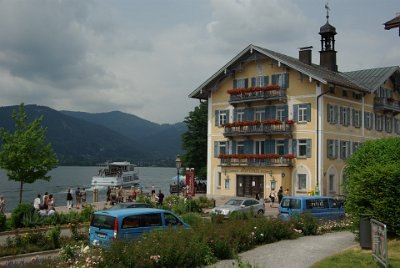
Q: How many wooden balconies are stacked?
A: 3